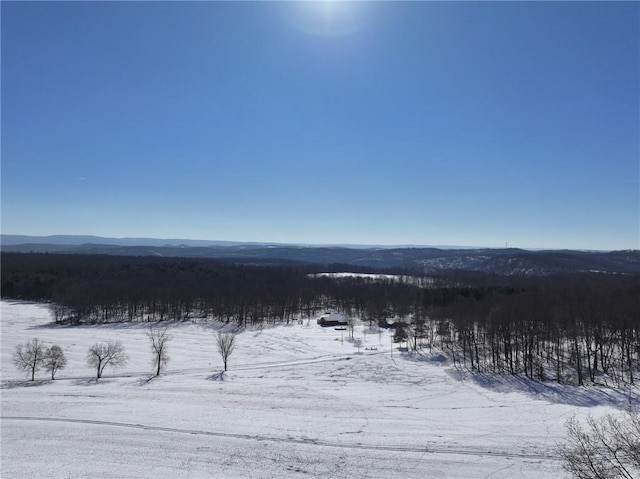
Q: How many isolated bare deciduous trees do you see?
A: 5